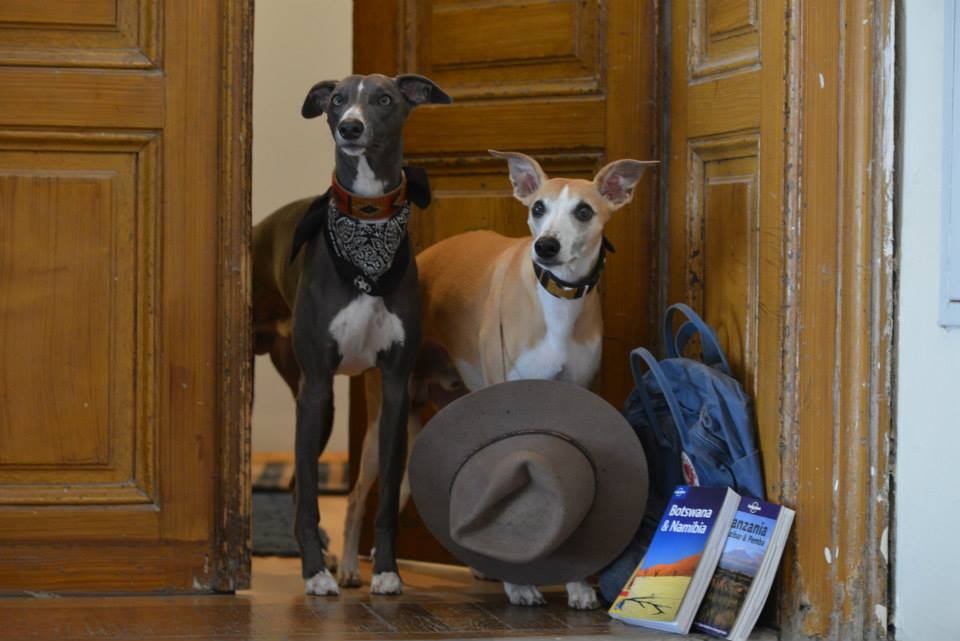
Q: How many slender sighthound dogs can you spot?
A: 2